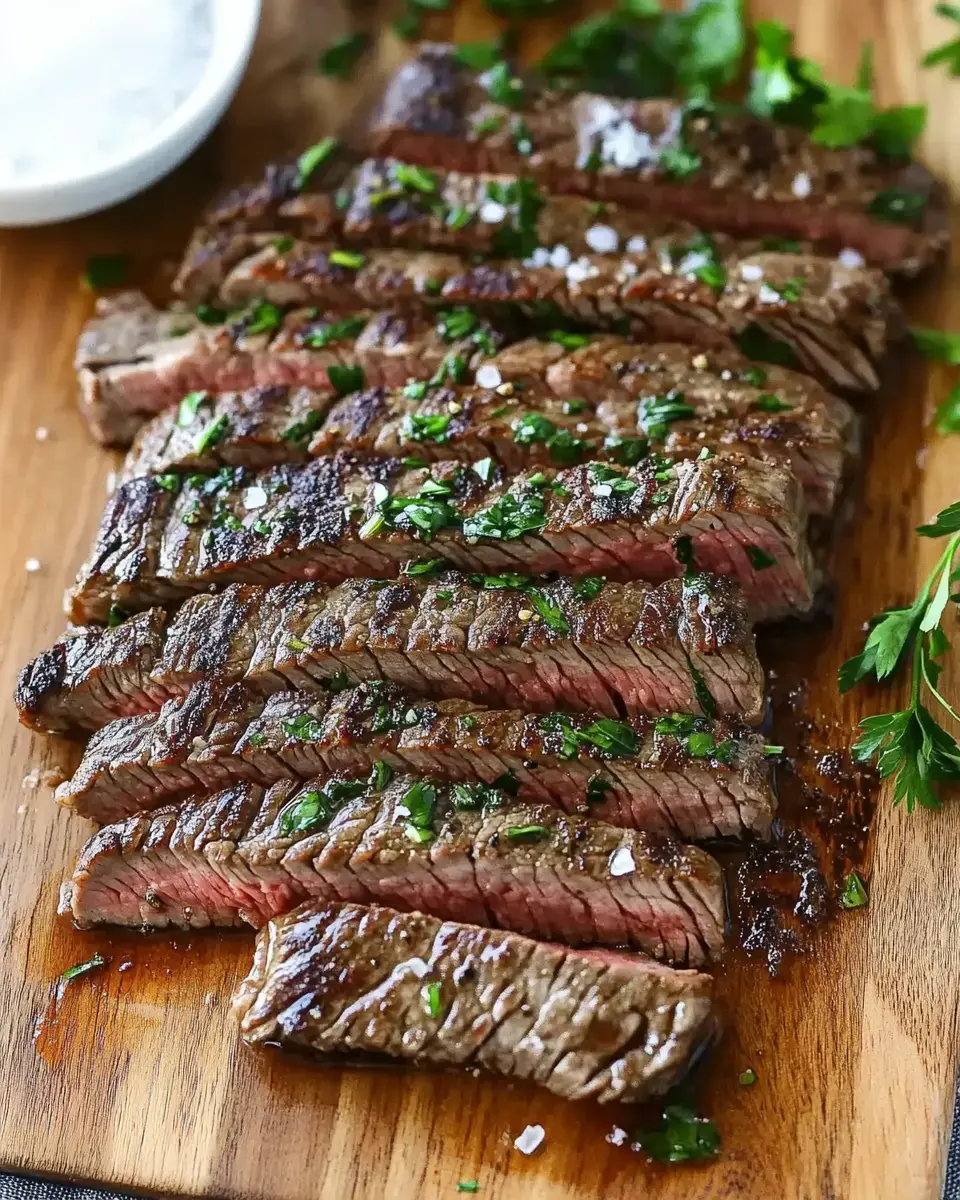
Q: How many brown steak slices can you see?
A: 10